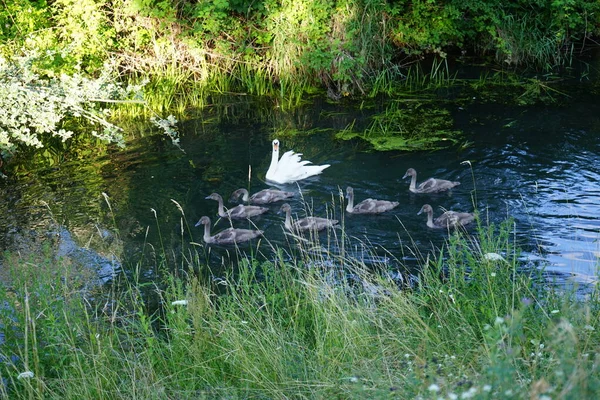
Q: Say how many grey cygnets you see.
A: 7